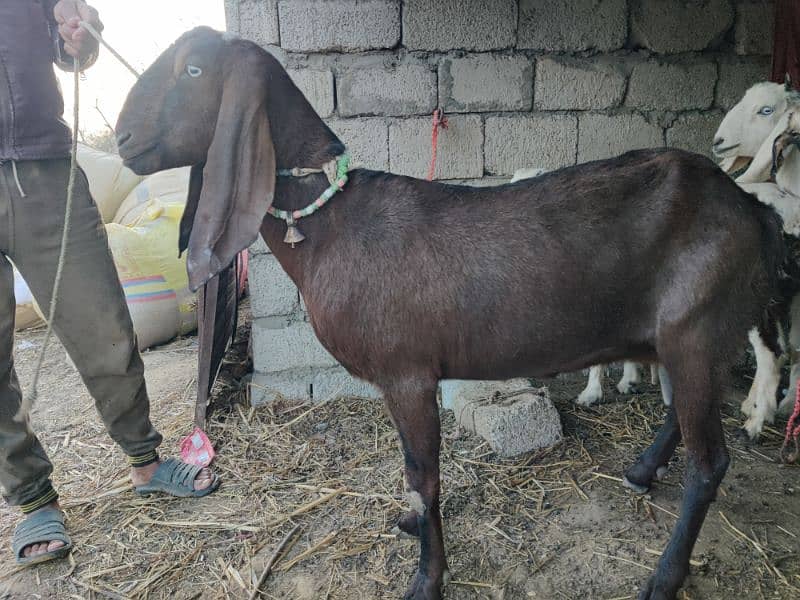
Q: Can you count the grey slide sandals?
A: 2